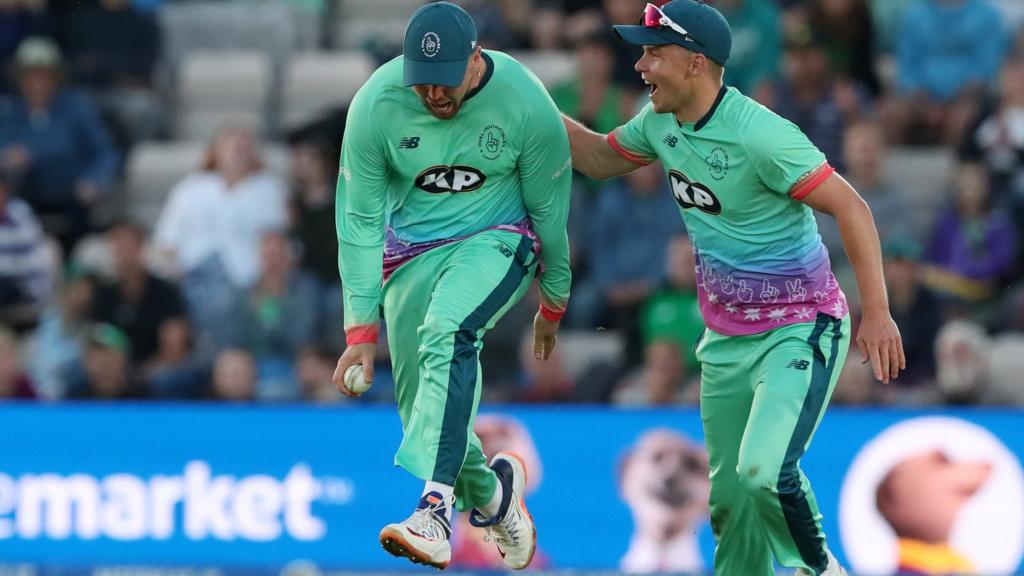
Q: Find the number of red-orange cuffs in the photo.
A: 4